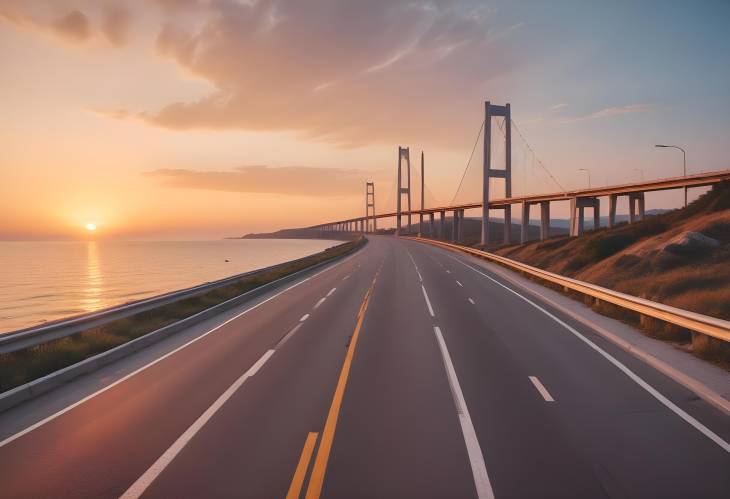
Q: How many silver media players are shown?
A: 0